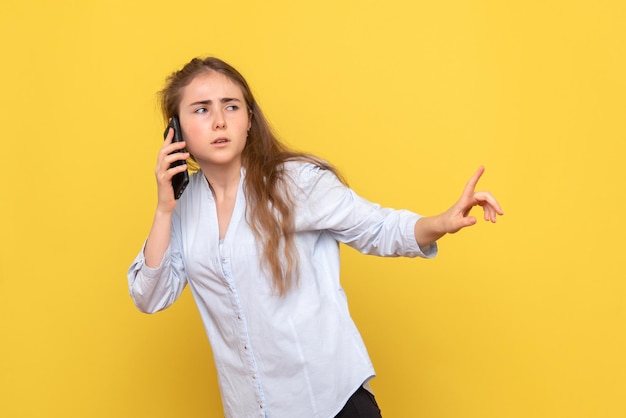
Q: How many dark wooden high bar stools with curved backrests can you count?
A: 0